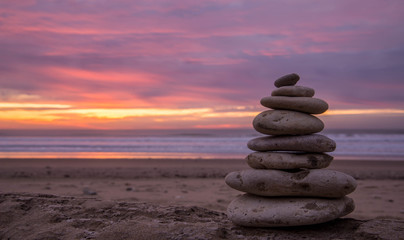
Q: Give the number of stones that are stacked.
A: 8